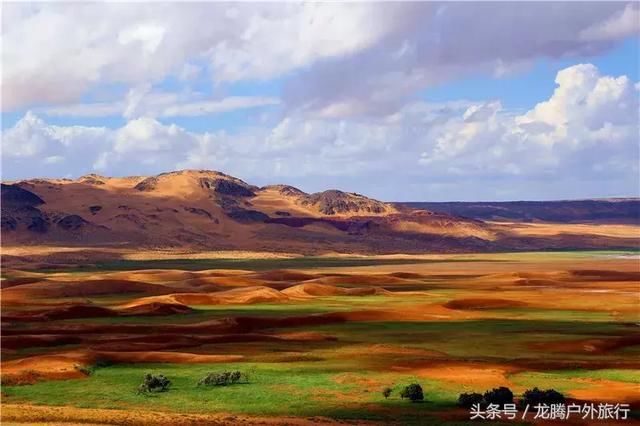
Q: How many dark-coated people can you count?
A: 0